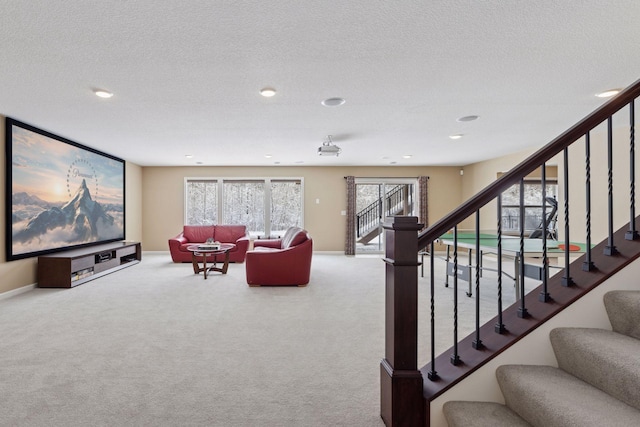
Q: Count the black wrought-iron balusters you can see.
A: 10